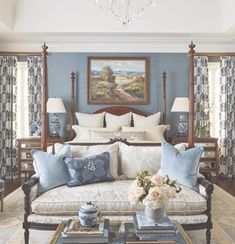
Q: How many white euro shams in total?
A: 3